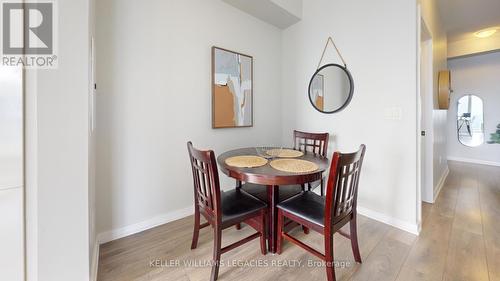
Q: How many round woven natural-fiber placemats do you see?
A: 3